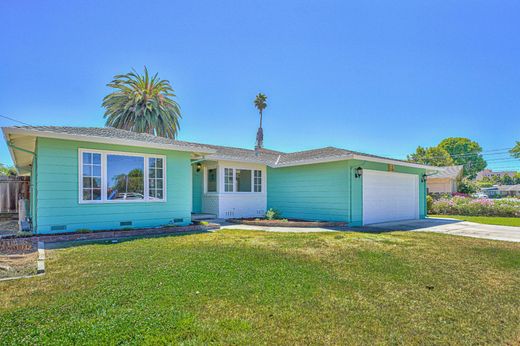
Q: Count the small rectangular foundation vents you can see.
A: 3